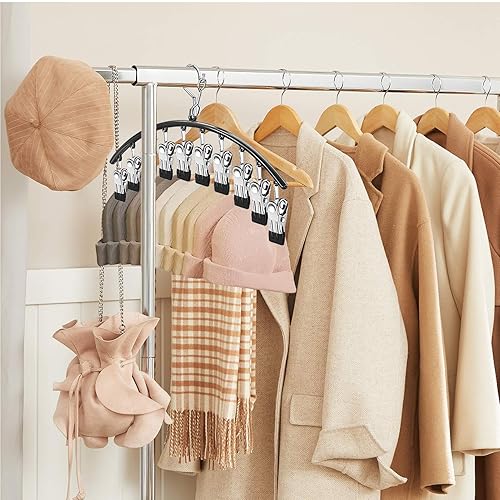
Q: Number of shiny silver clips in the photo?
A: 9